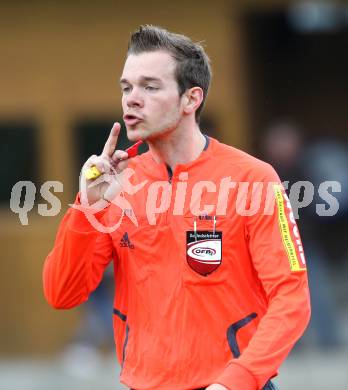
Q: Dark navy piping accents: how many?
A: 2